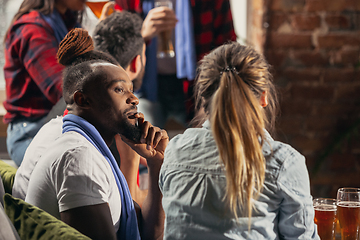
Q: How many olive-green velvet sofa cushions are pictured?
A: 2